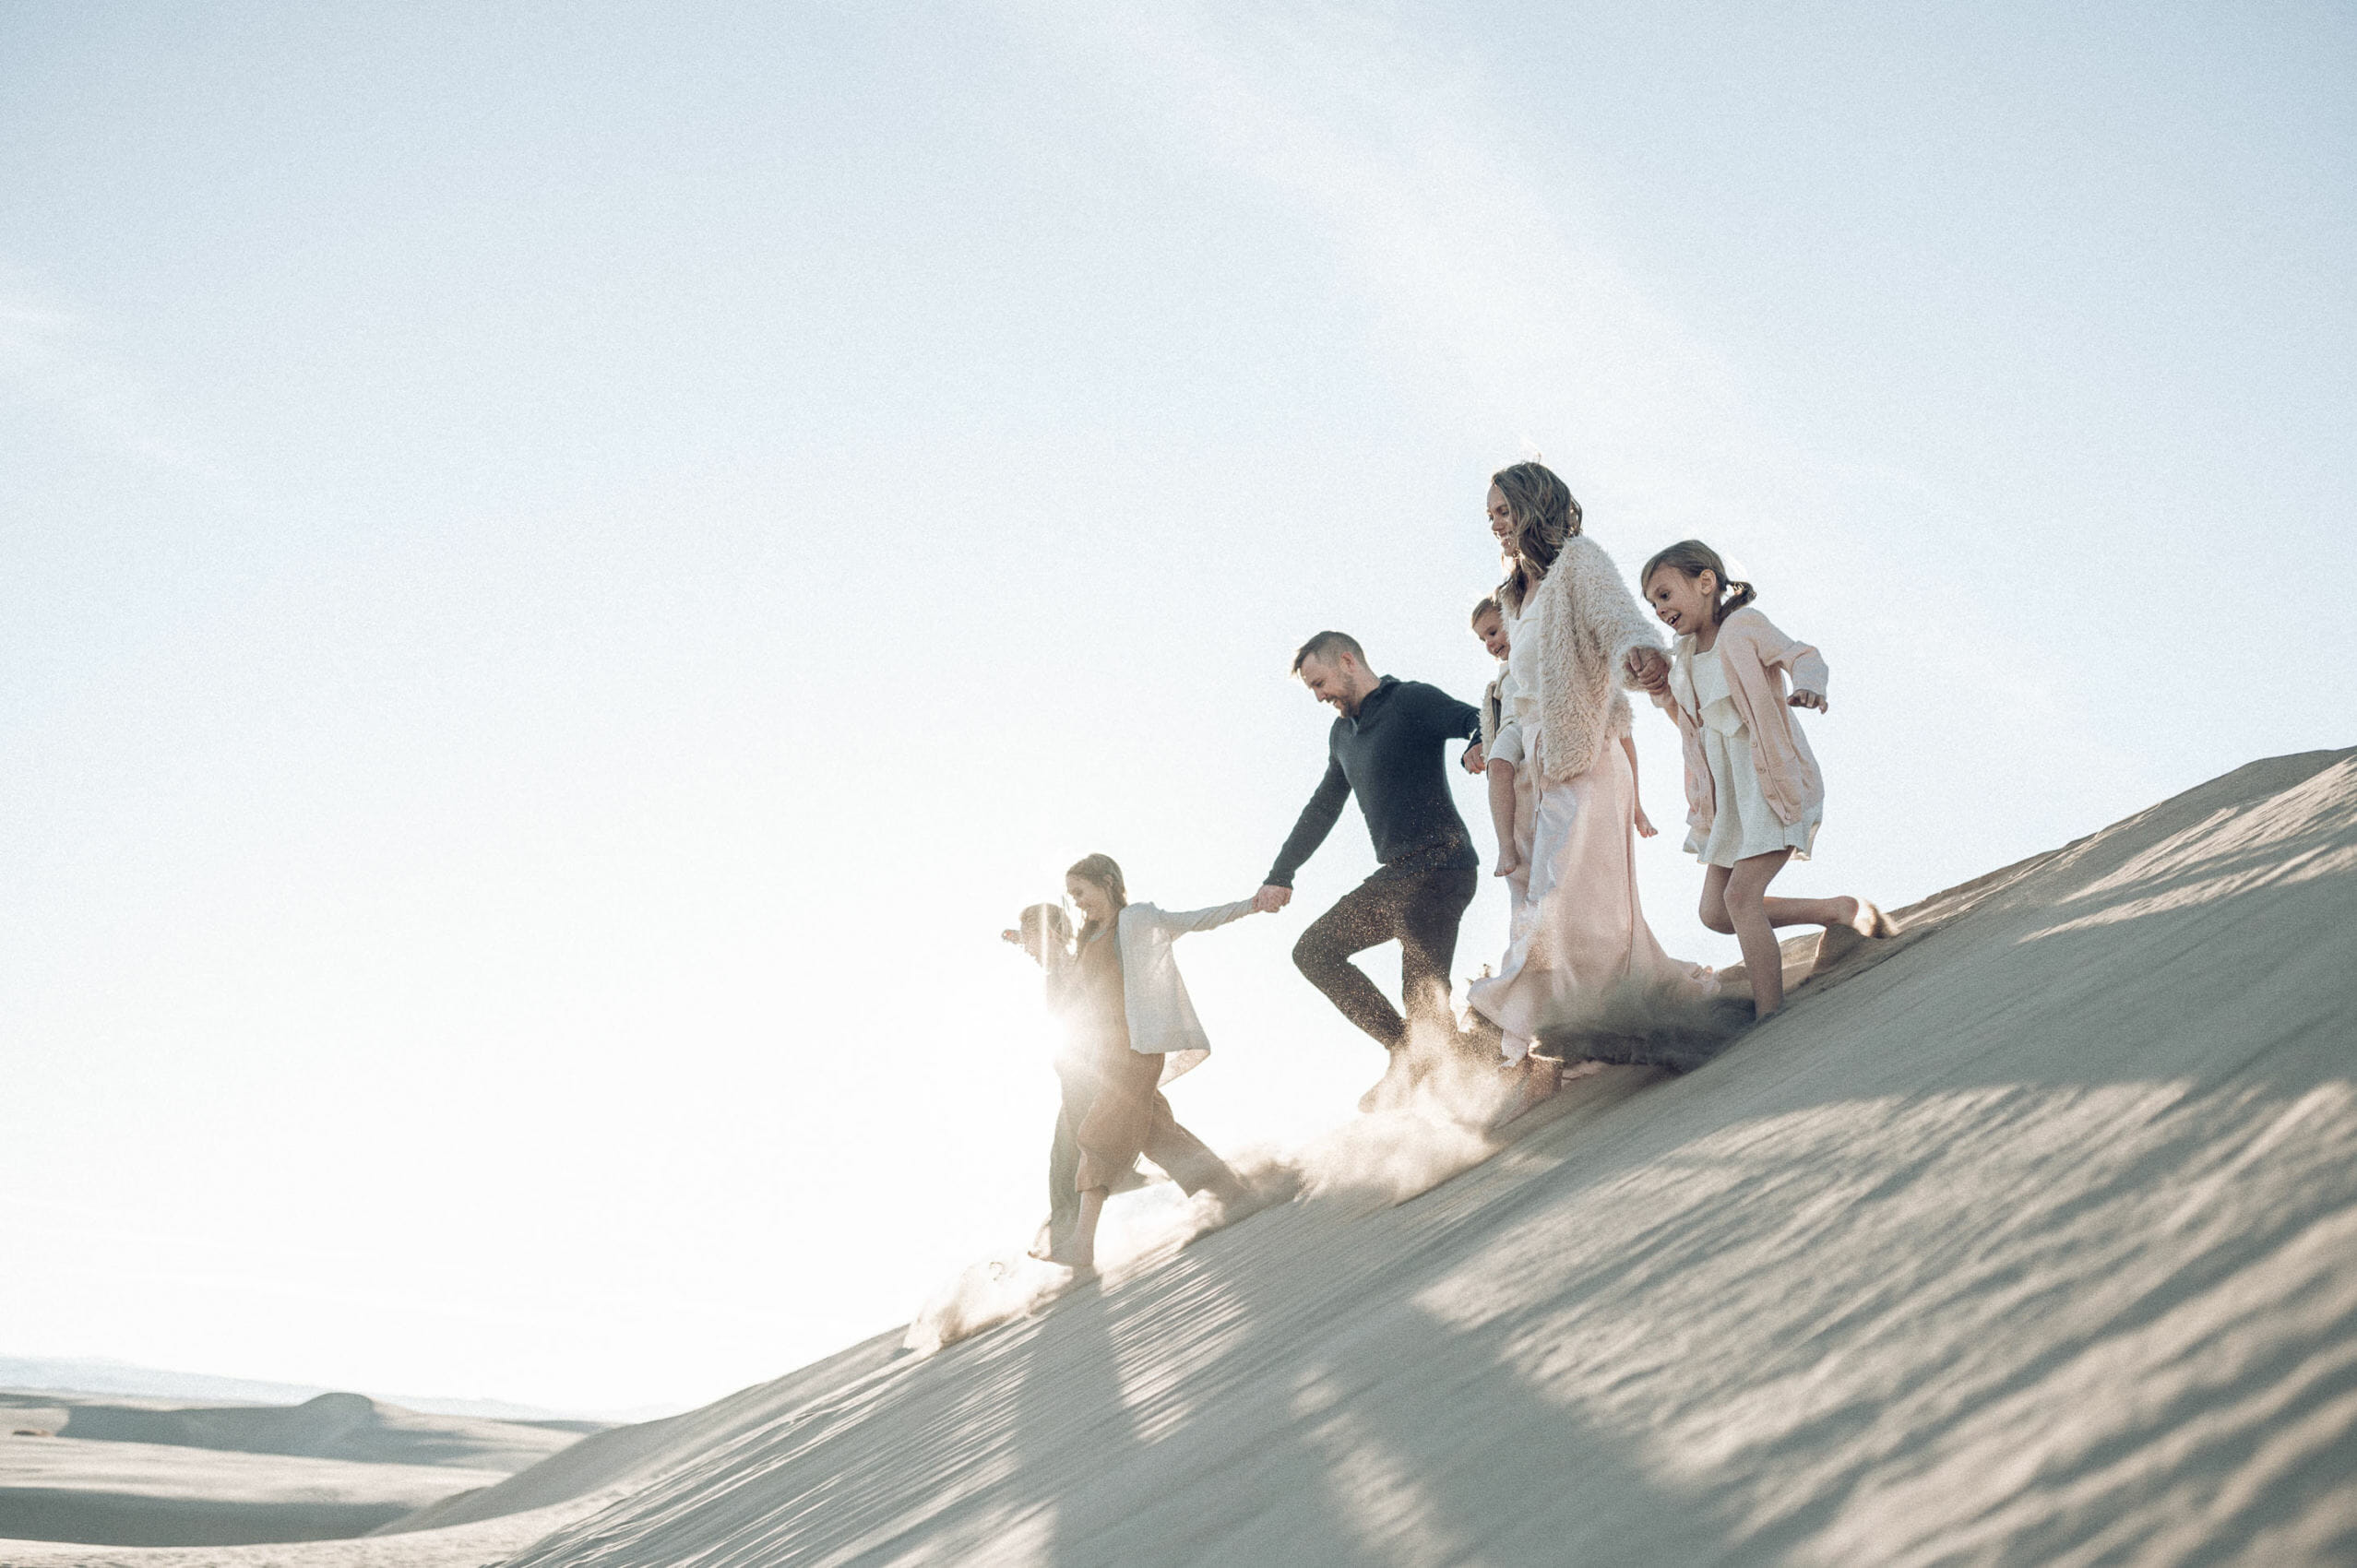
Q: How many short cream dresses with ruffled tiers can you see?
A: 1